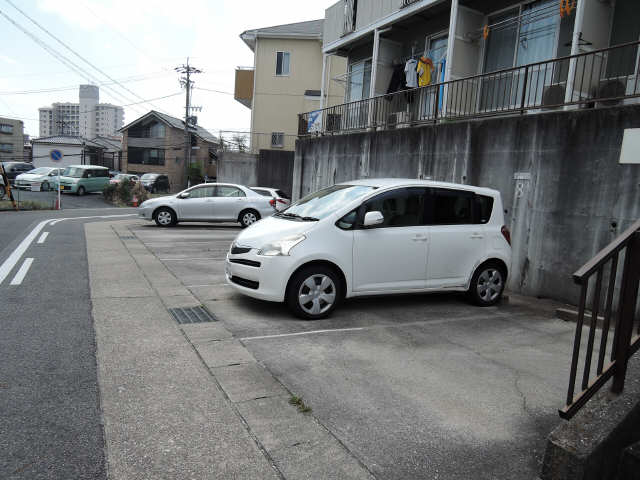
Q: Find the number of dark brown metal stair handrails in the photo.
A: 1